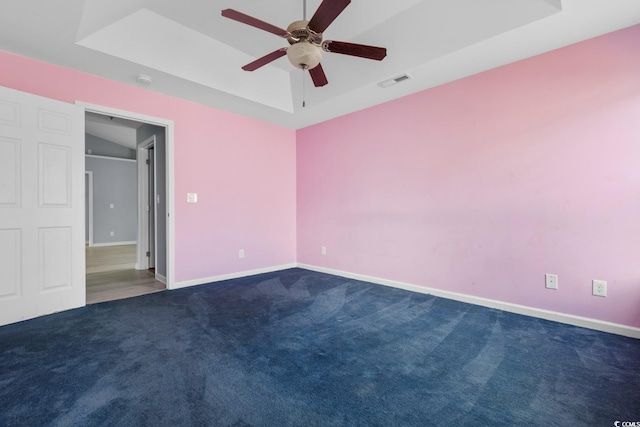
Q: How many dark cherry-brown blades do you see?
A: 5